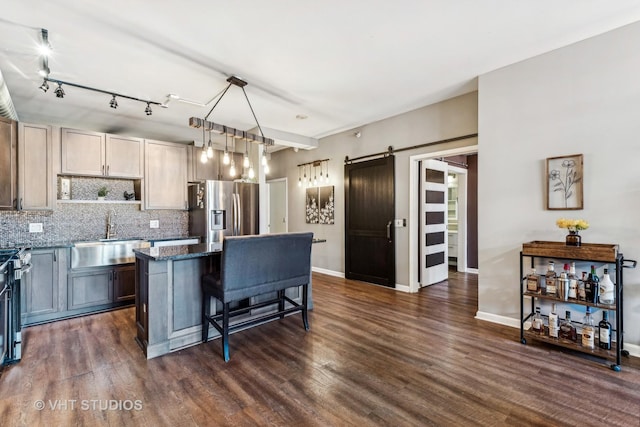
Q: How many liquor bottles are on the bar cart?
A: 13